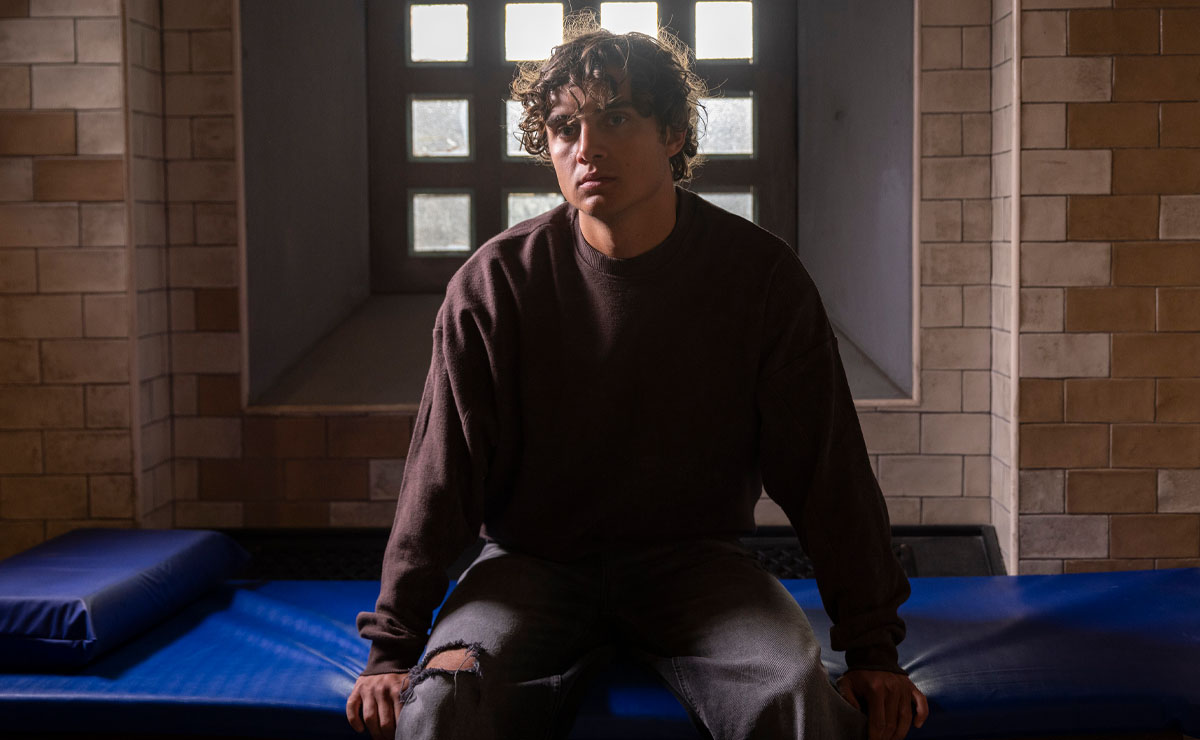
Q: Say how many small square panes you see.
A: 10